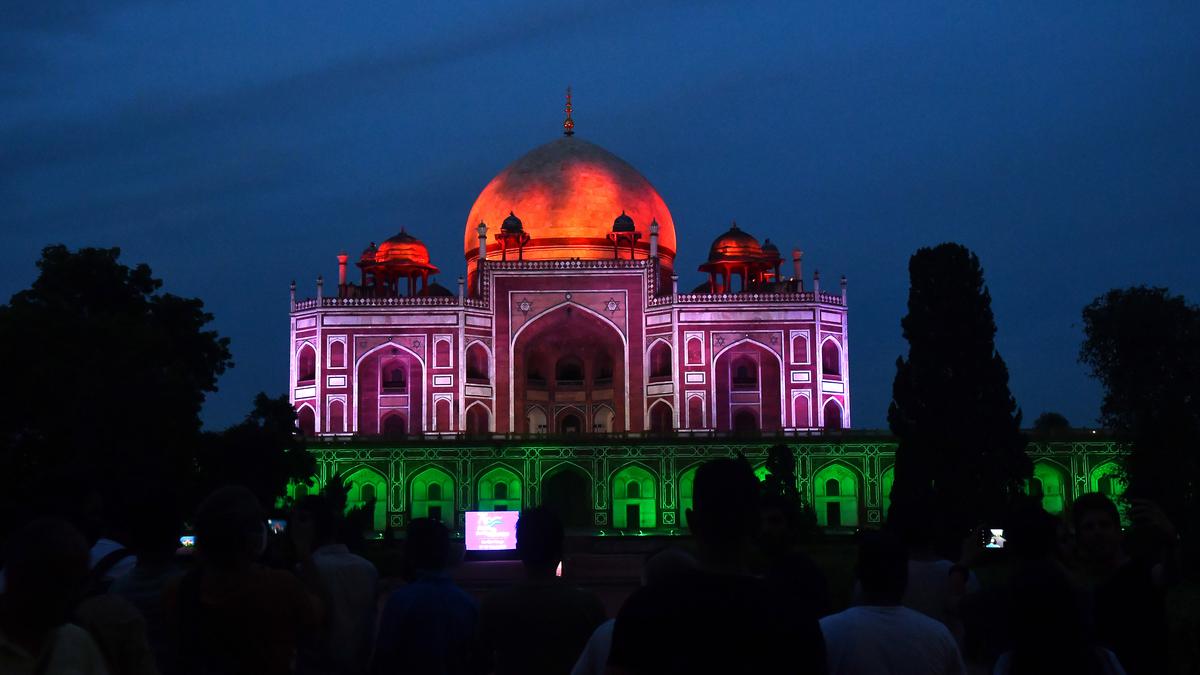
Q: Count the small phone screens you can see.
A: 3